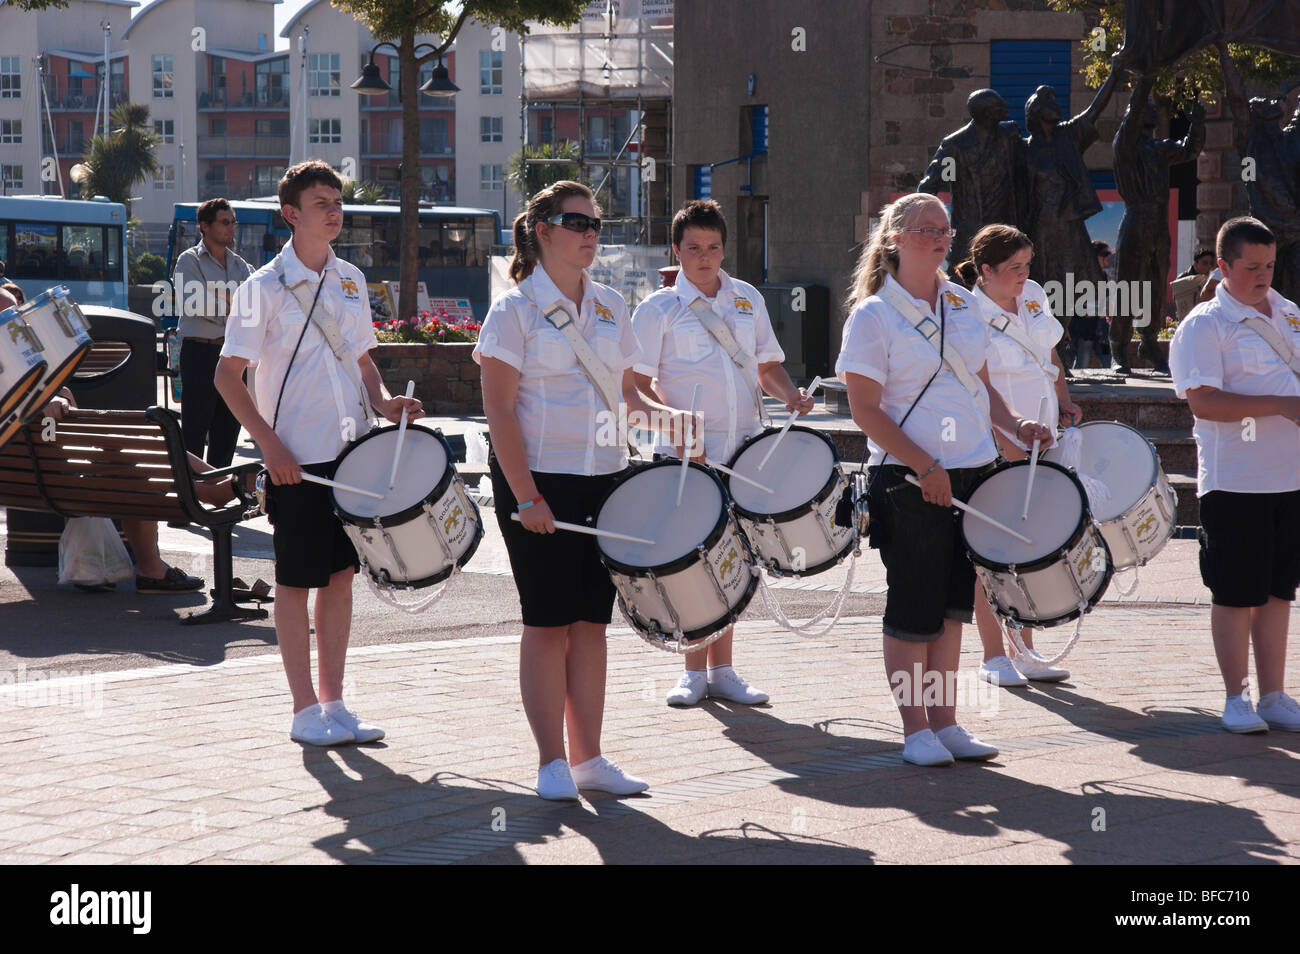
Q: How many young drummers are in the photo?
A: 6